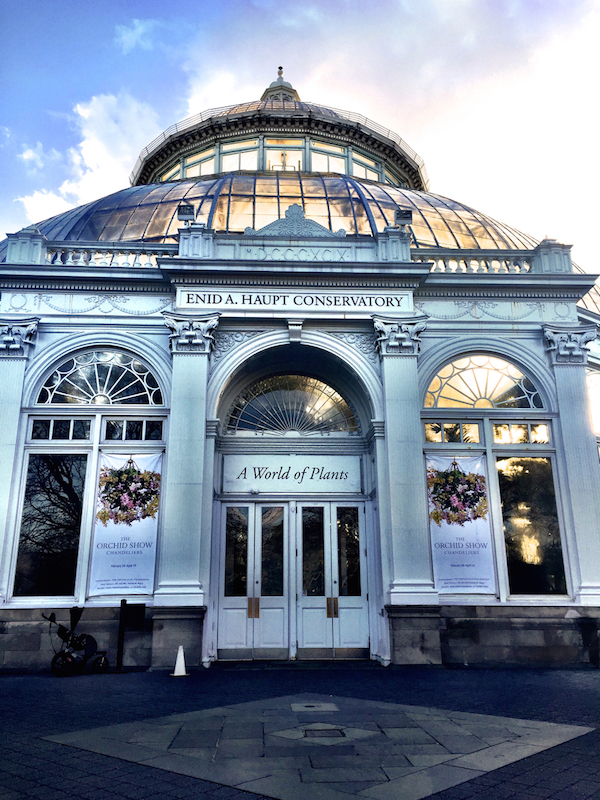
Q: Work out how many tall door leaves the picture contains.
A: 4